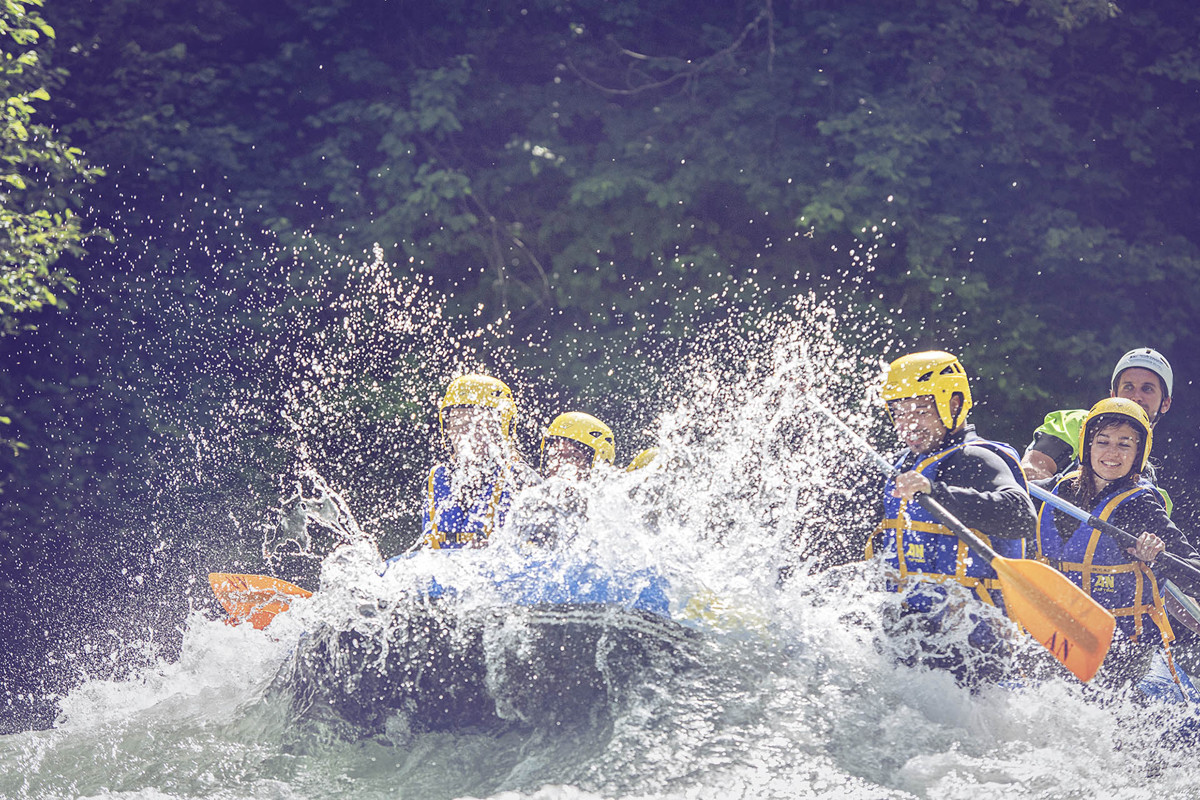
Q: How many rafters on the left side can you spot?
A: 3